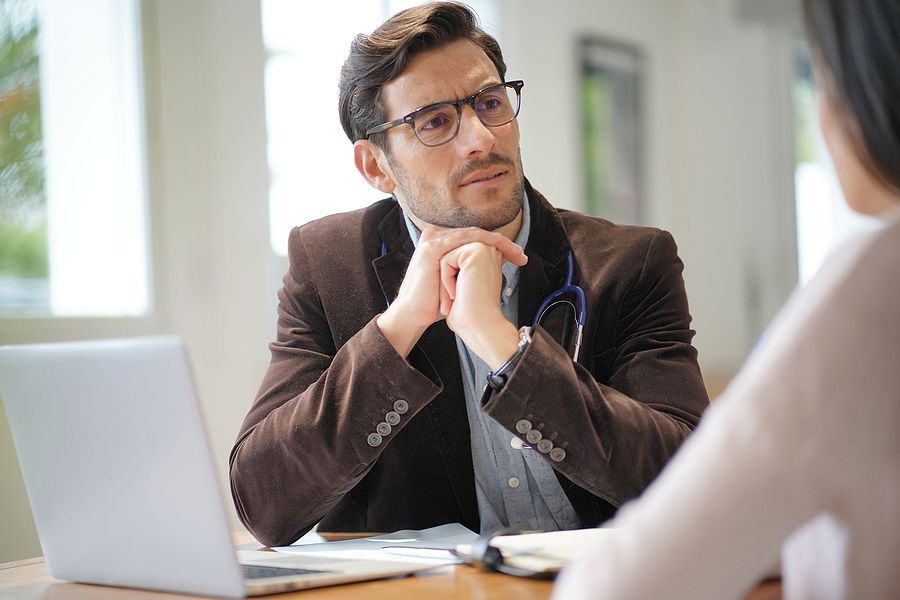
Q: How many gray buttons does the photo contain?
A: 8